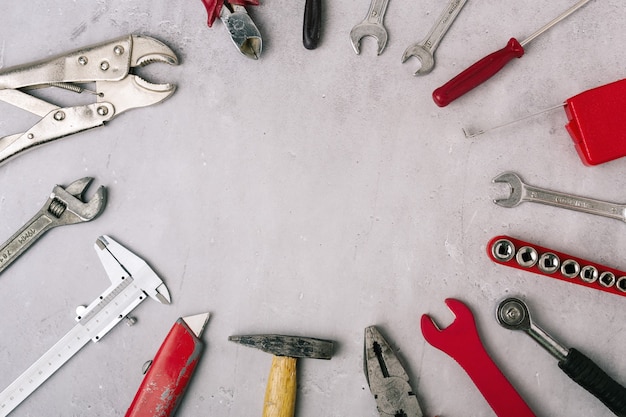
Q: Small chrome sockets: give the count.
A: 7